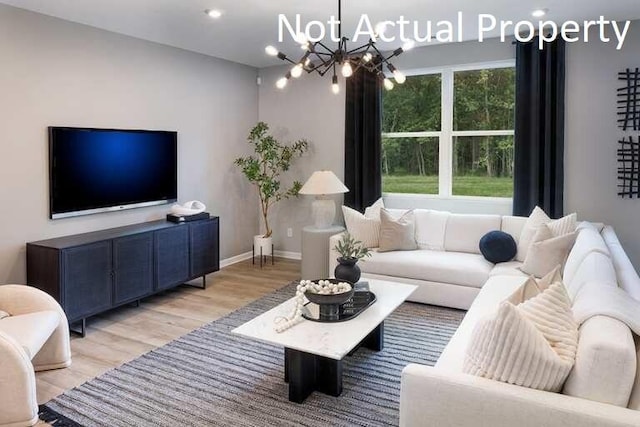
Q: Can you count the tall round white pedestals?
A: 1